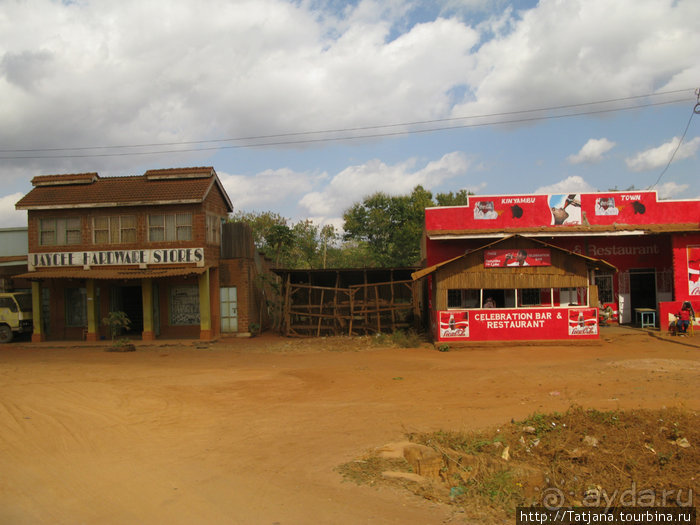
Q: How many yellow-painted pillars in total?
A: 4